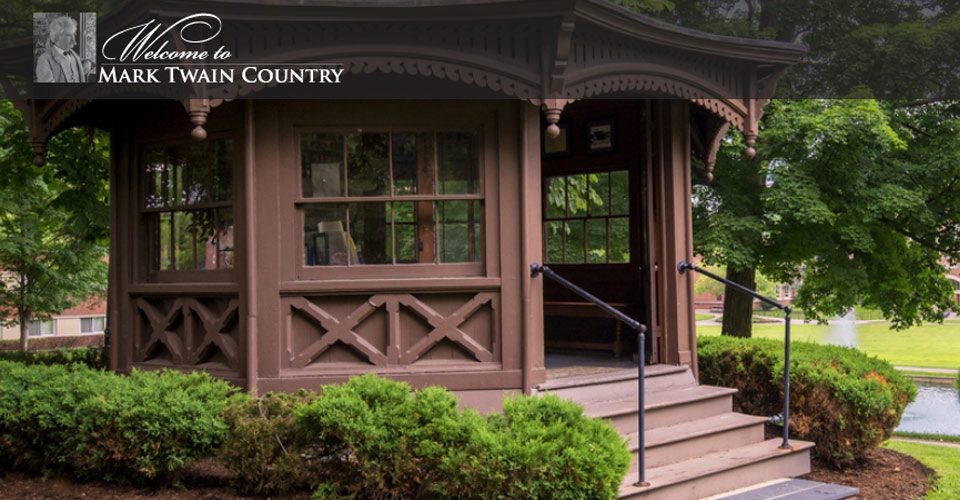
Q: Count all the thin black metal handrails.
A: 2